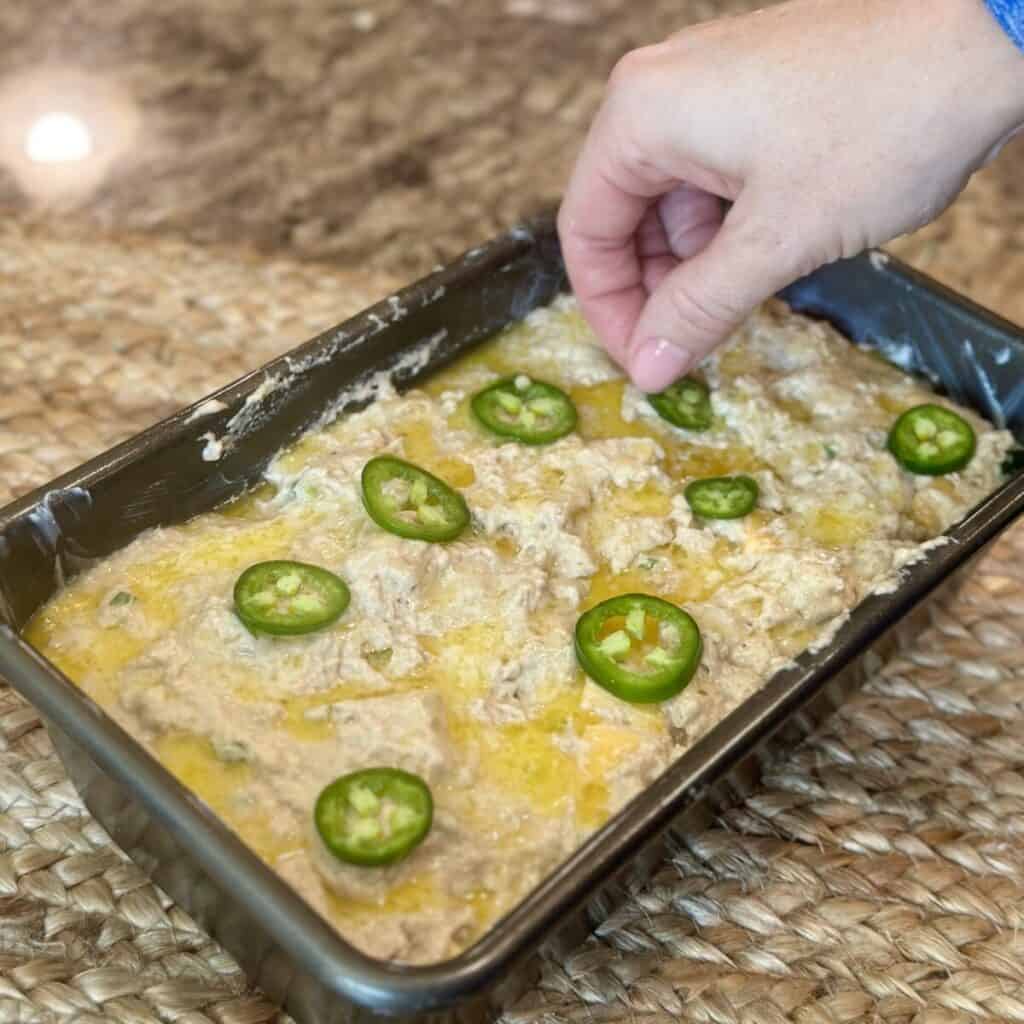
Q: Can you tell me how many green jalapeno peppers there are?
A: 8